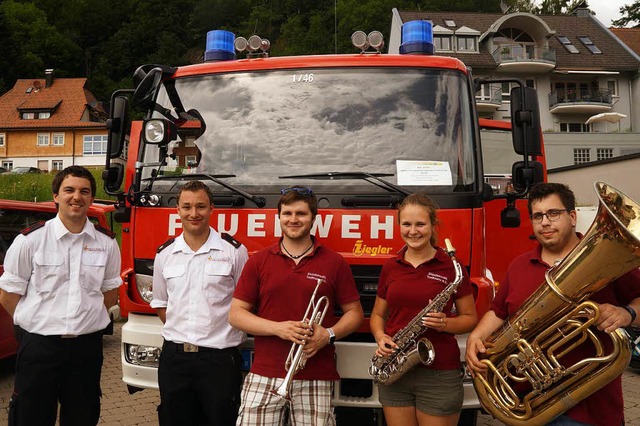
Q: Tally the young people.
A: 5